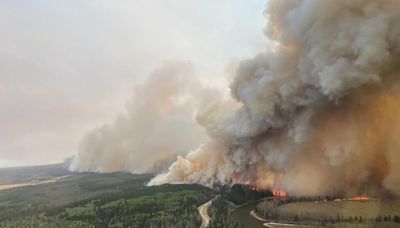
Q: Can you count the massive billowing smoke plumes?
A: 2